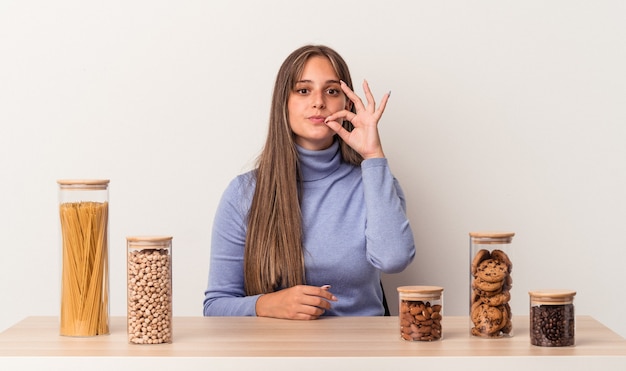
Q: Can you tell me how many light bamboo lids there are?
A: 5